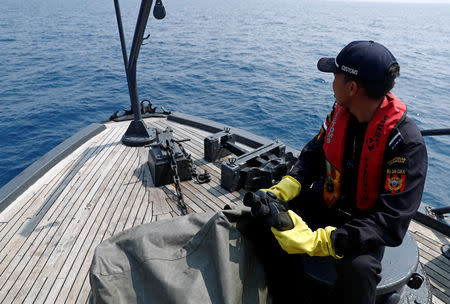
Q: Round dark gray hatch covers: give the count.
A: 1